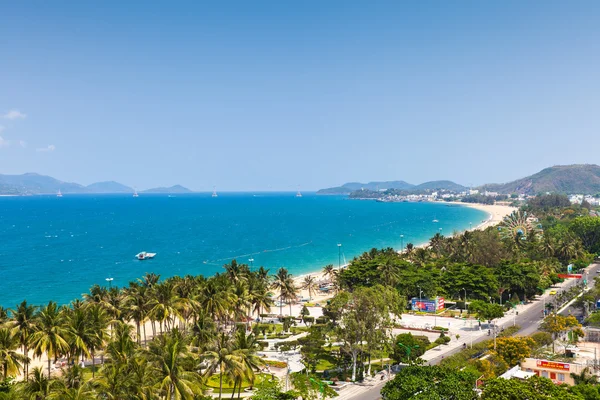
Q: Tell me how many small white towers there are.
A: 4